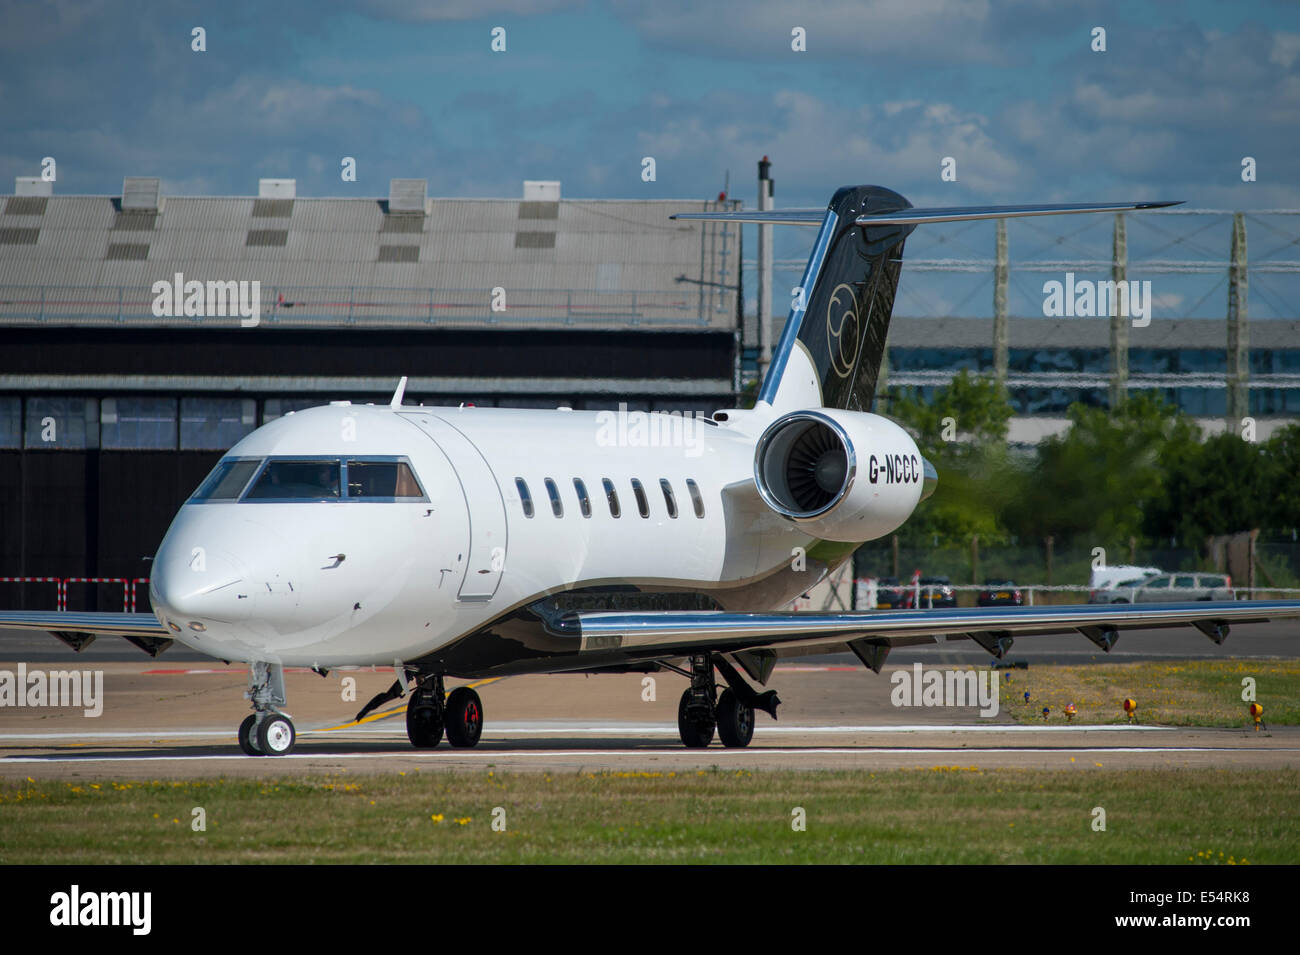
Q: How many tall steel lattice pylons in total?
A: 3